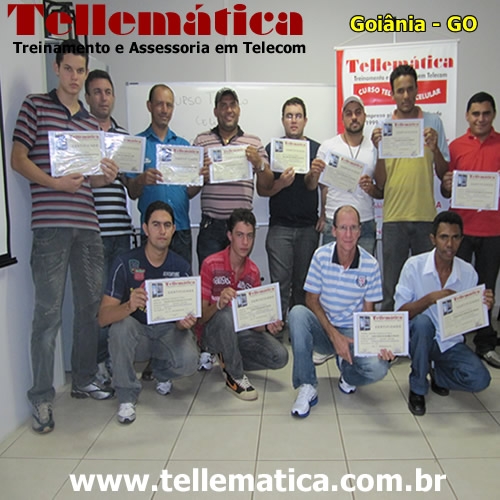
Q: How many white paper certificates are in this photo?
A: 12